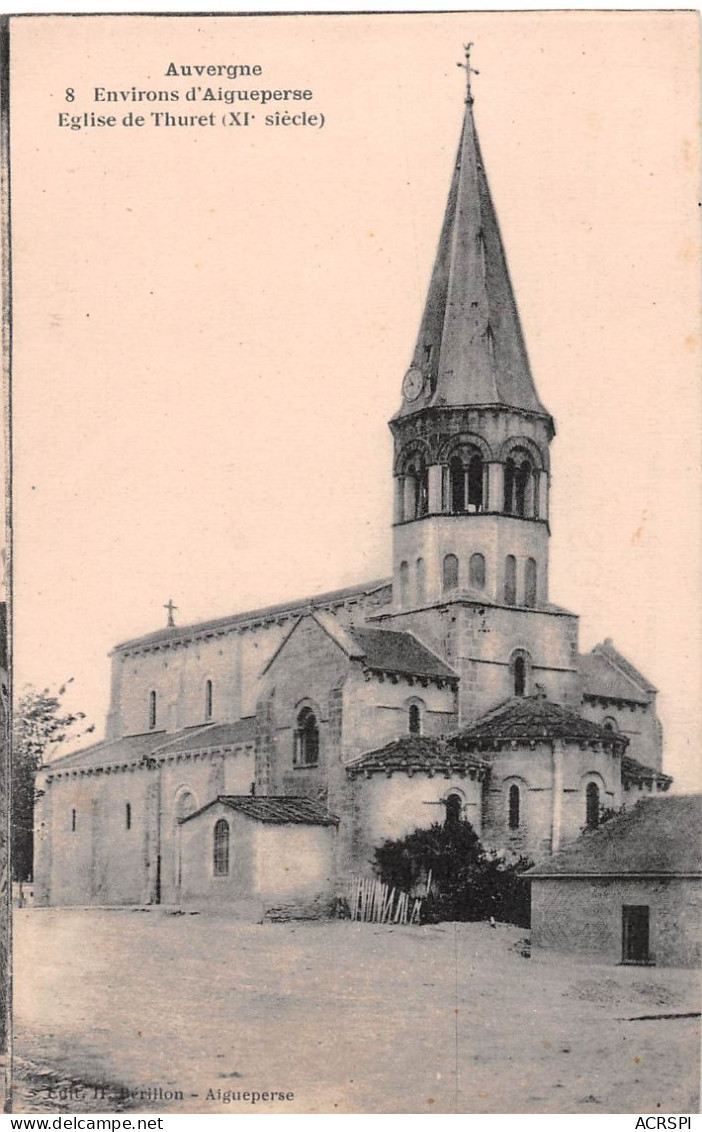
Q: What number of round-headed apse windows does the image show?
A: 3